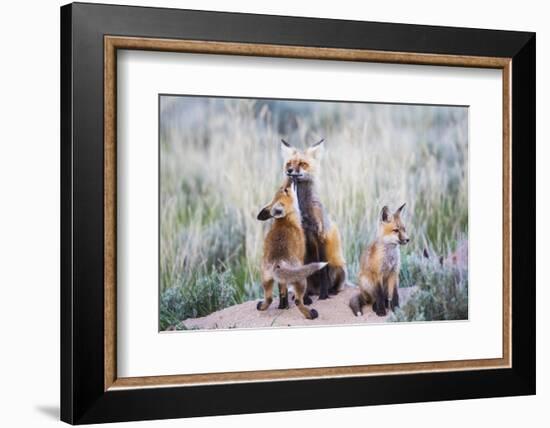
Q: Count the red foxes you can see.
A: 3